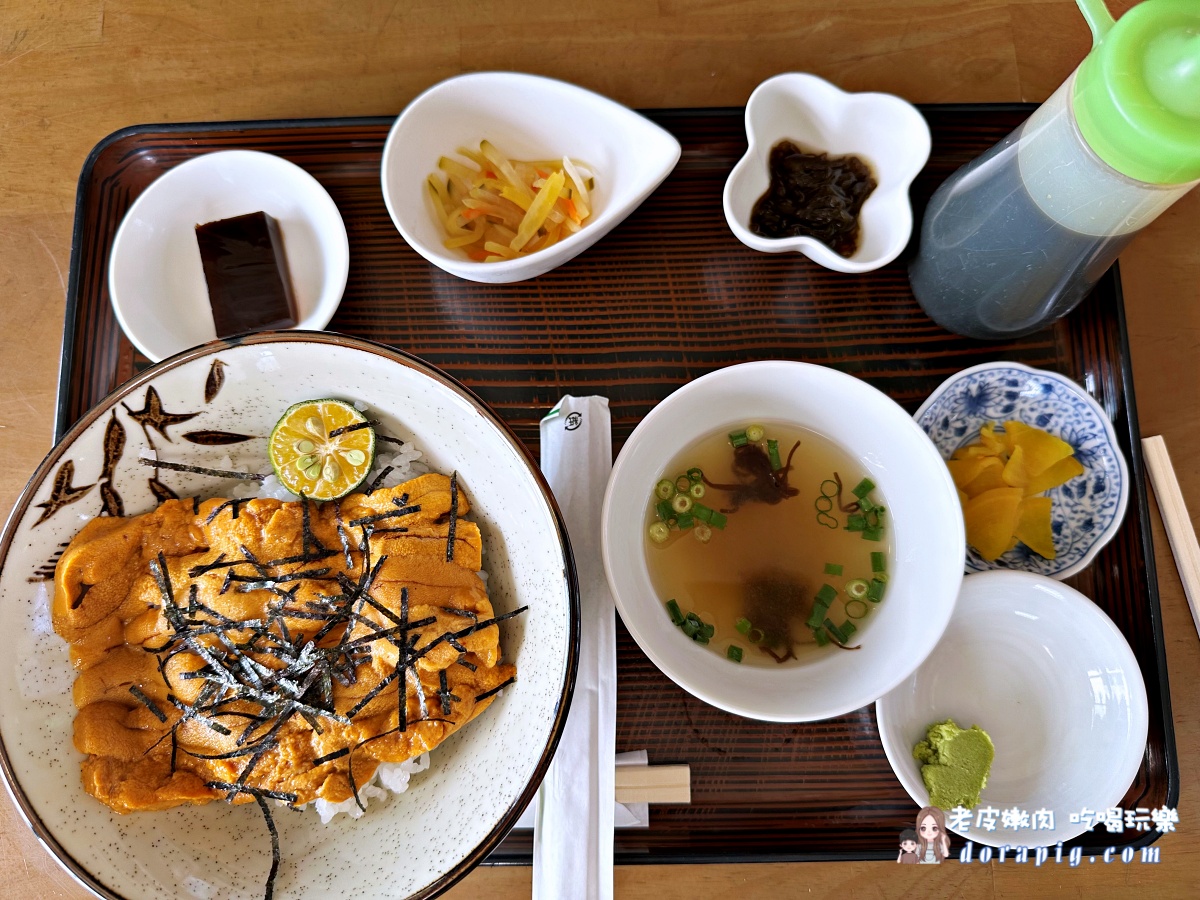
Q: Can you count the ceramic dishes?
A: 7